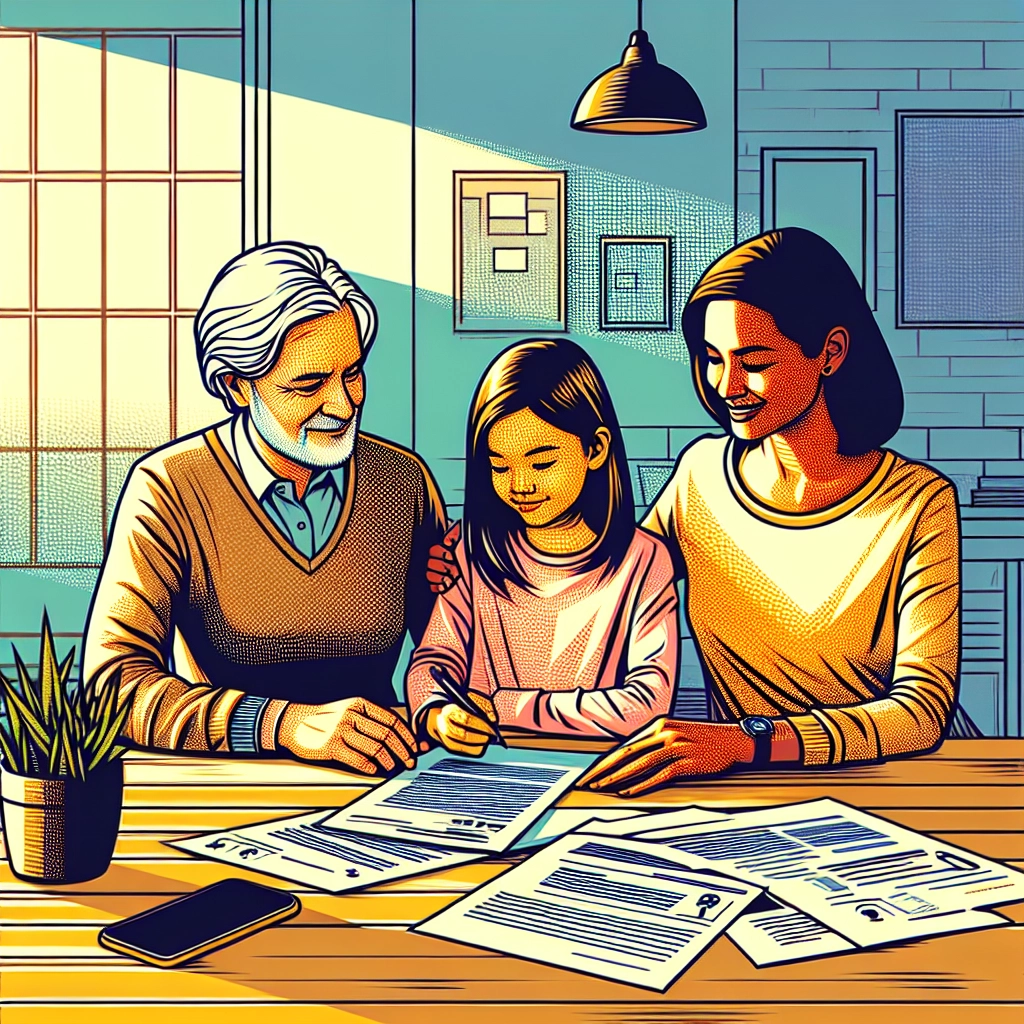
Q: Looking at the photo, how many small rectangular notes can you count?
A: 3